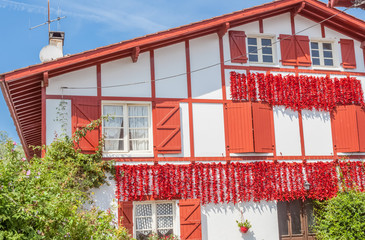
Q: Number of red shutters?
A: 12